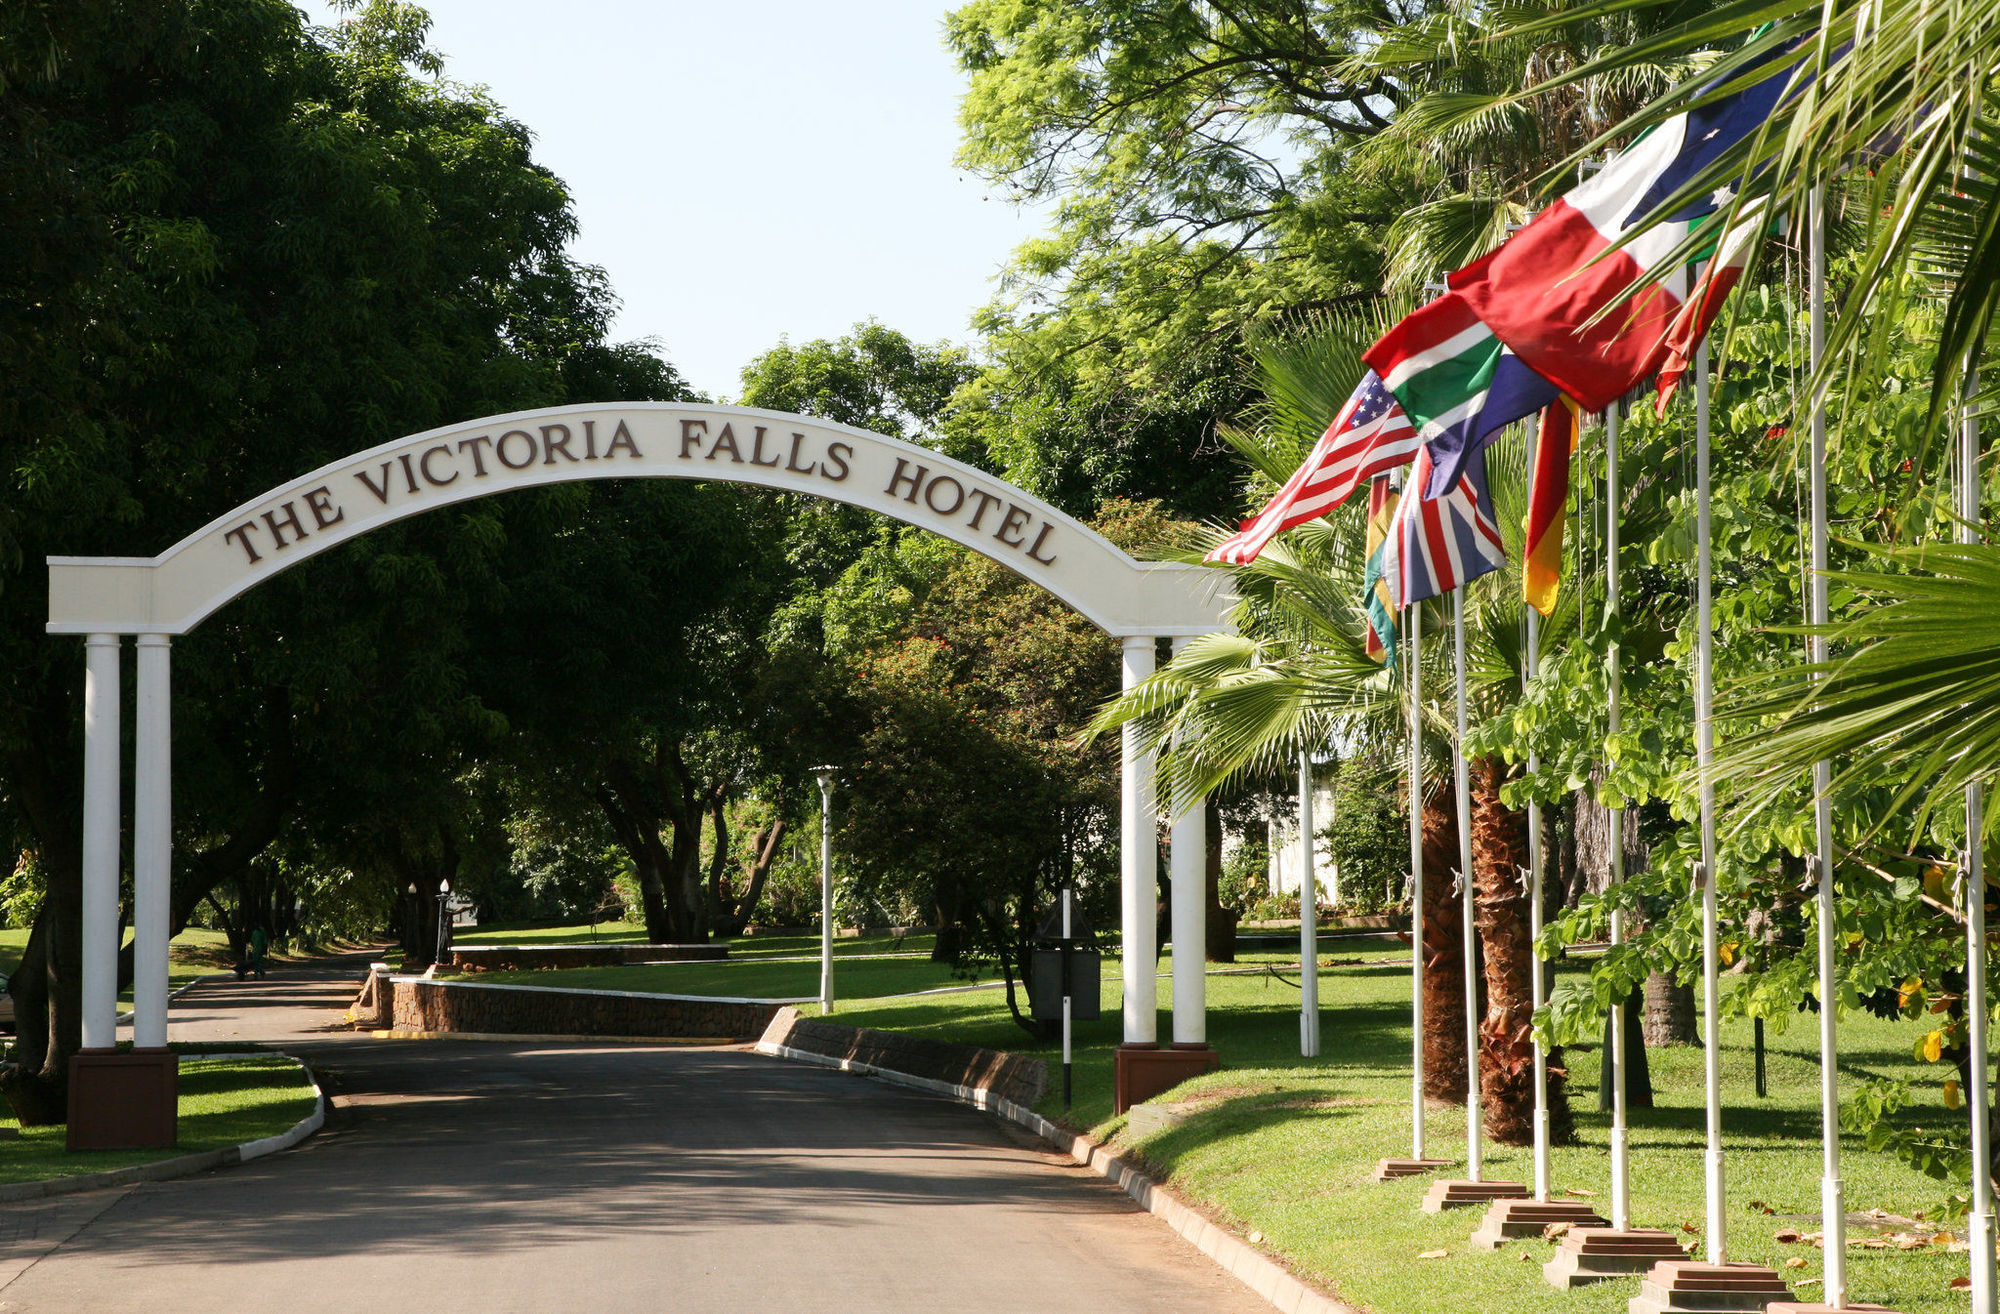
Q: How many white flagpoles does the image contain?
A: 7